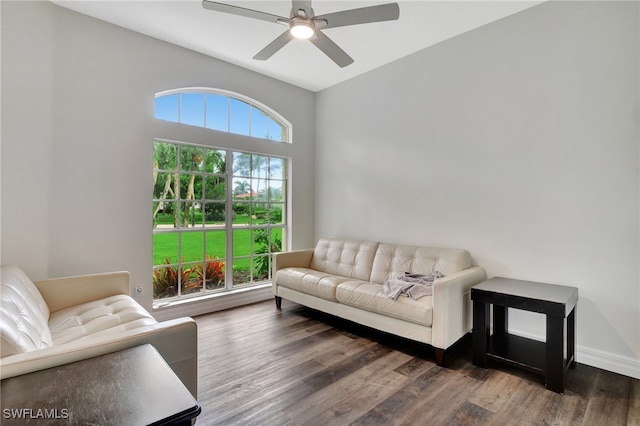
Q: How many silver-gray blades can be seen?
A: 5